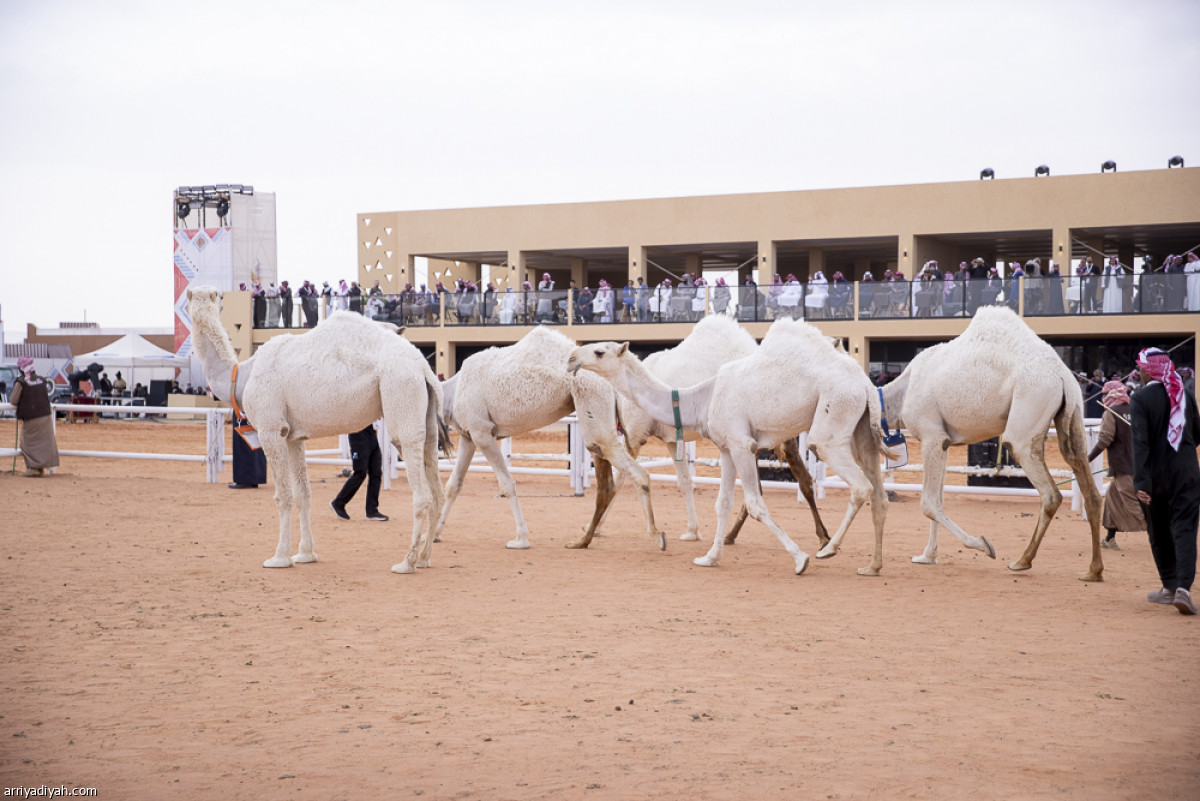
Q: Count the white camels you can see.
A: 5